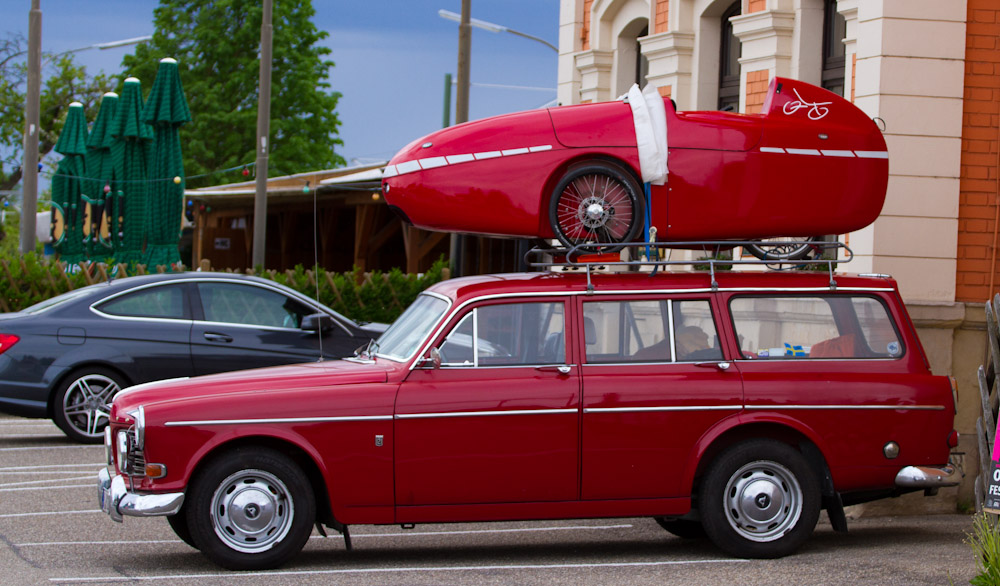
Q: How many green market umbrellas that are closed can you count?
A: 4